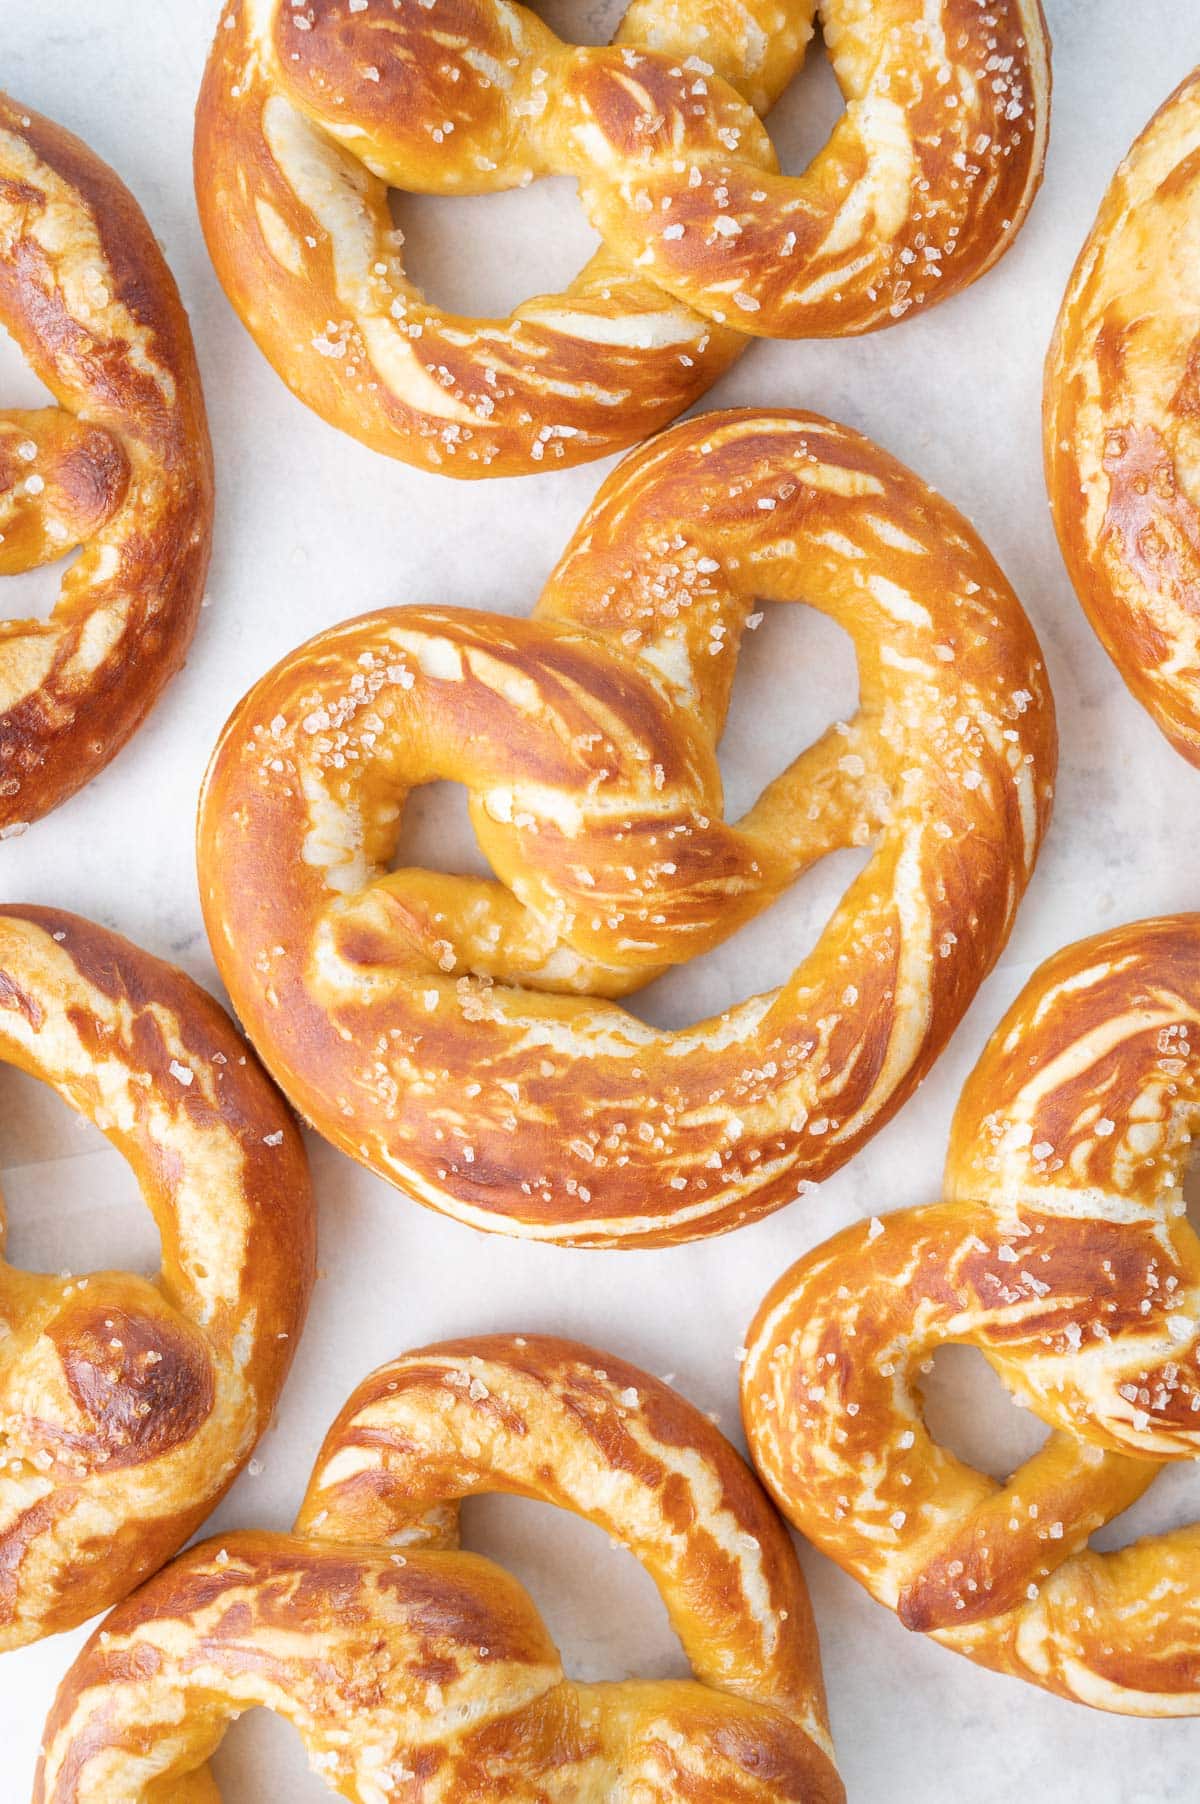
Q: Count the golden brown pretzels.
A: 7